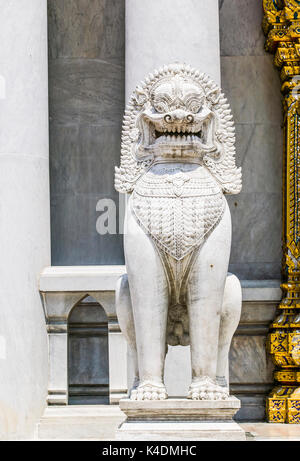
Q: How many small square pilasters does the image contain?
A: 2